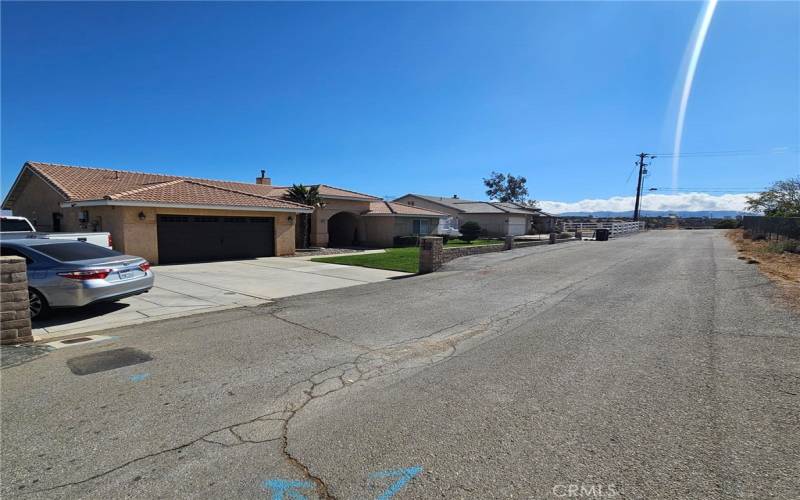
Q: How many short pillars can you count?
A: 5